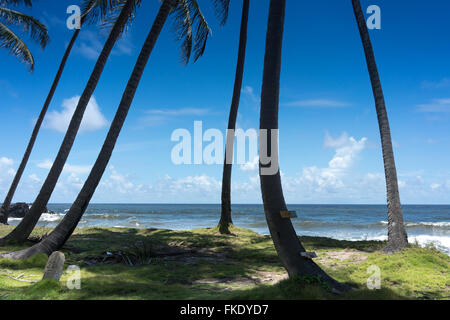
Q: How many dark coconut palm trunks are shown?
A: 6